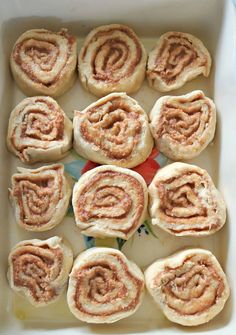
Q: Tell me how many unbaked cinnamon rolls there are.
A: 12